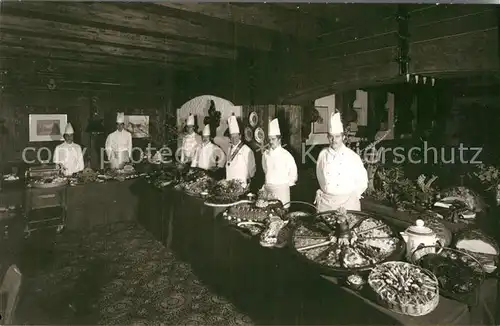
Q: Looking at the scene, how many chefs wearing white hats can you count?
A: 7